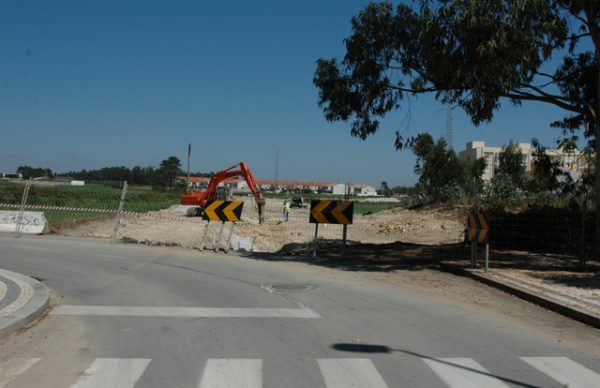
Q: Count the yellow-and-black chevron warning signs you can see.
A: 3